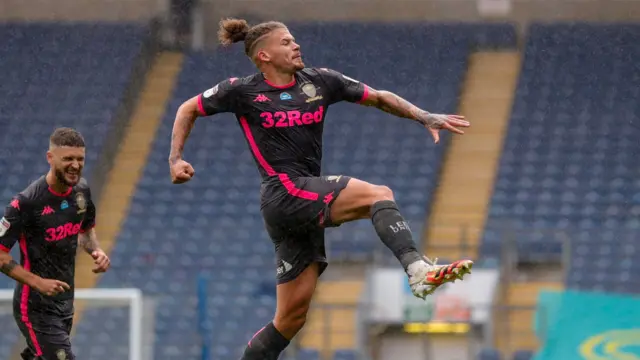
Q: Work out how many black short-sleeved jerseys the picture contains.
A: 2